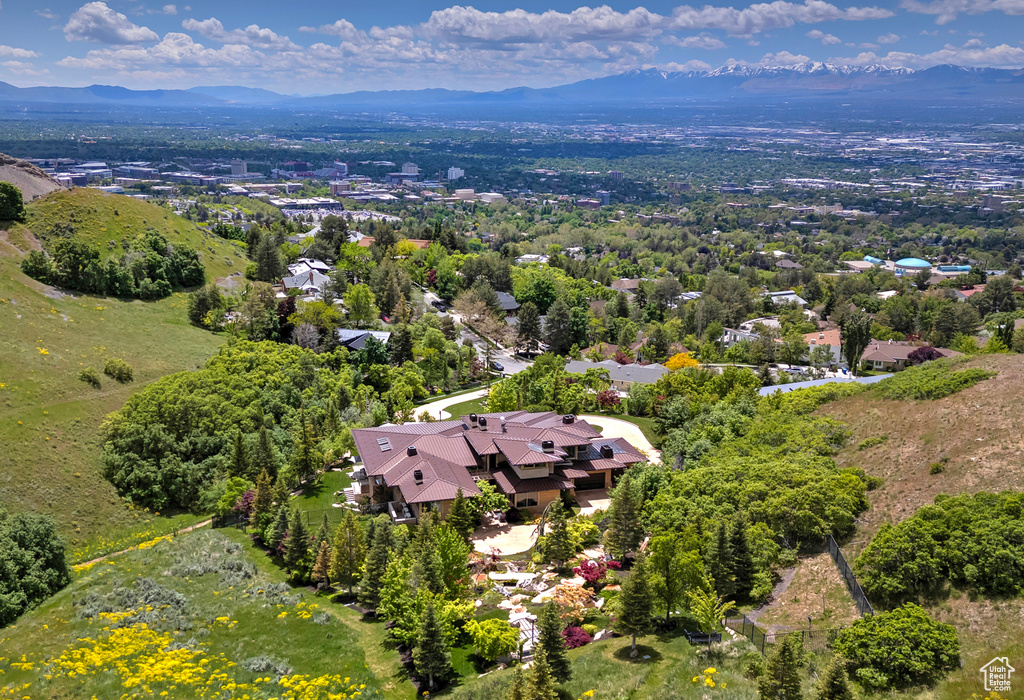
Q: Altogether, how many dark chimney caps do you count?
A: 7